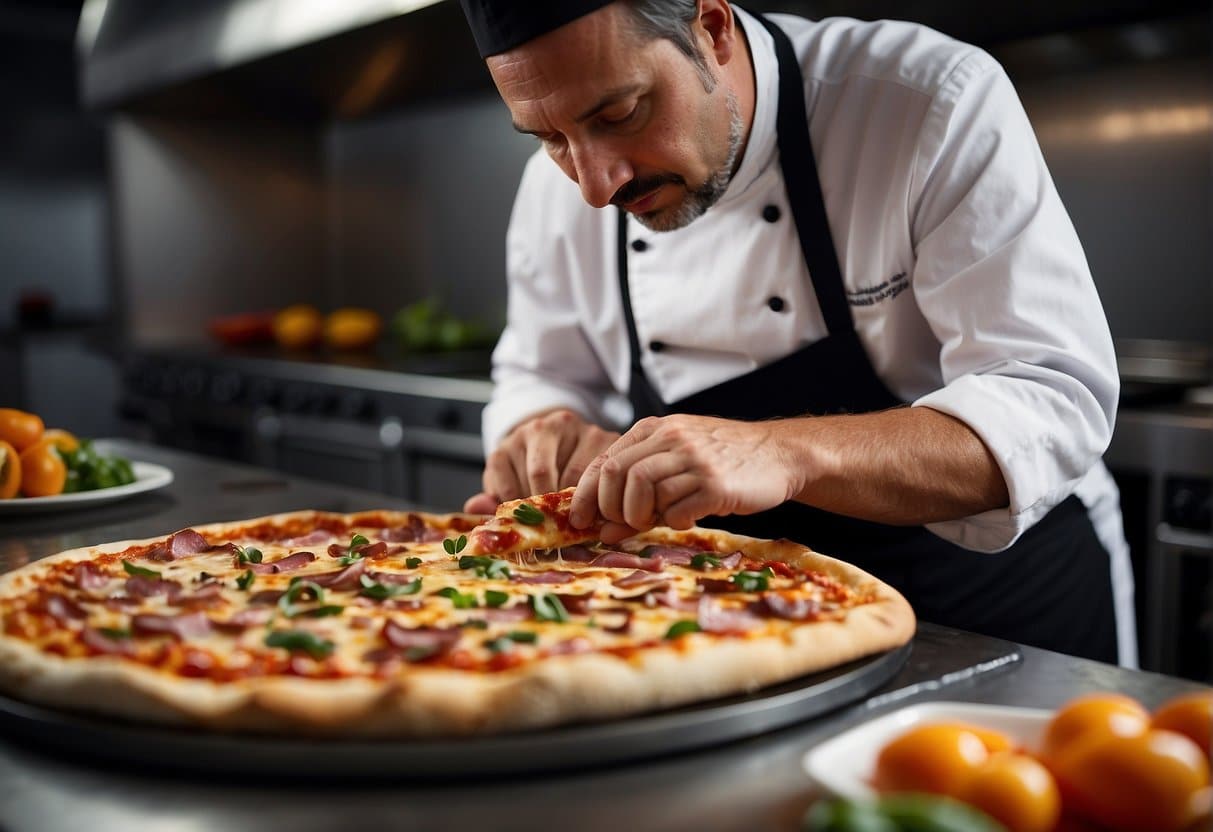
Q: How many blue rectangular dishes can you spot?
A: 0